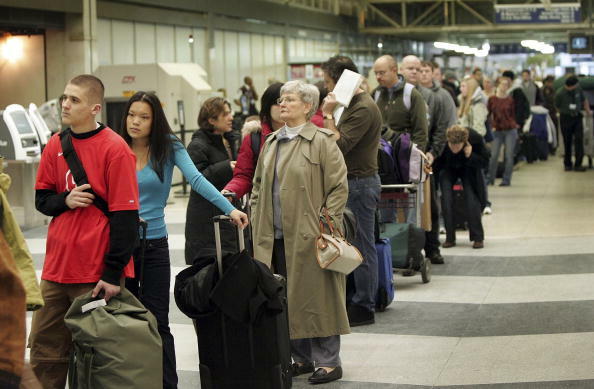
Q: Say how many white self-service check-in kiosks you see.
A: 2